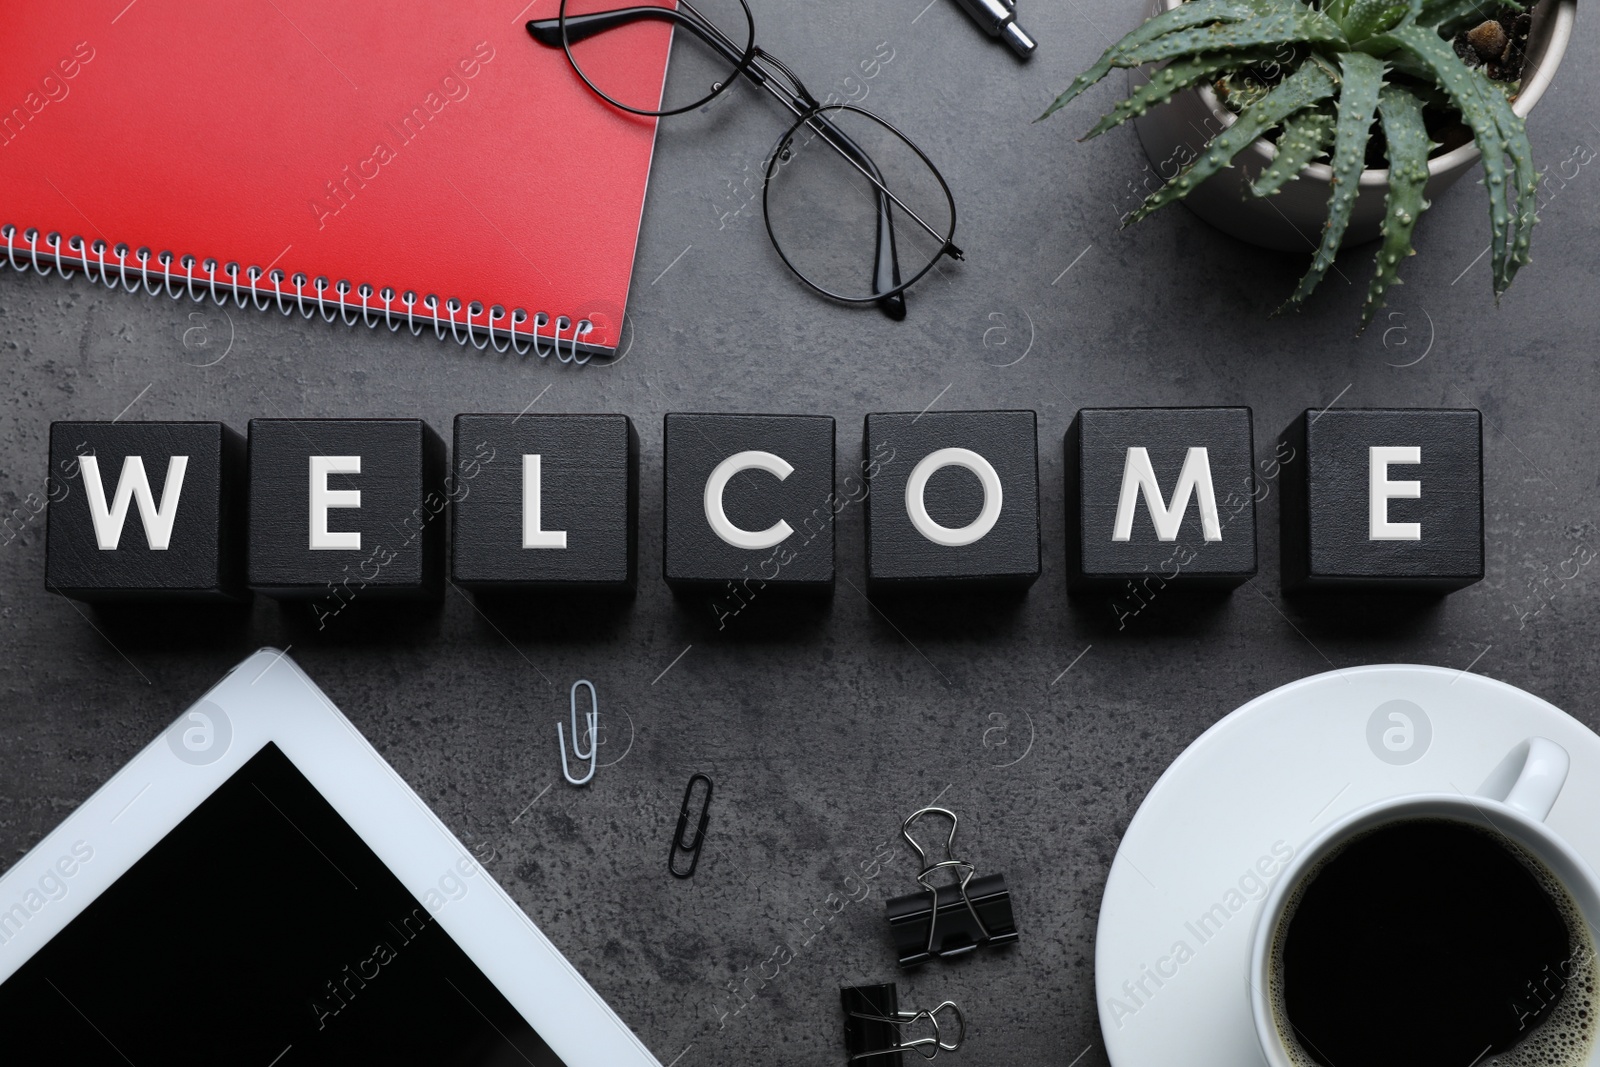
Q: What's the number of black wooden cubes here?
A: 7